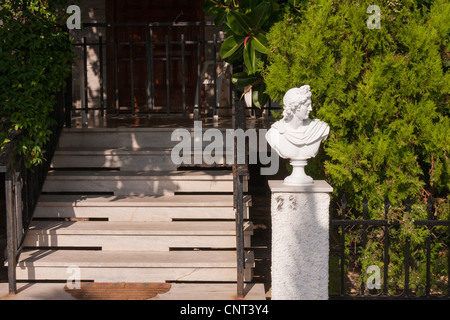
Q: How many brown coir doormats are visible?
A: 1